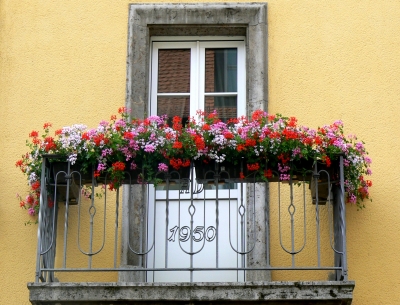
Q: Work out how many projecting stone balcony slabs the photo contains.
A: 1